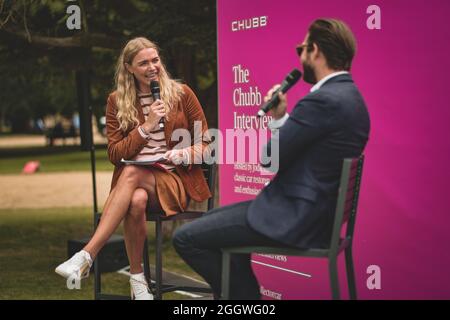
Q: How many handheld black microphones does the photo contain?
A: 2